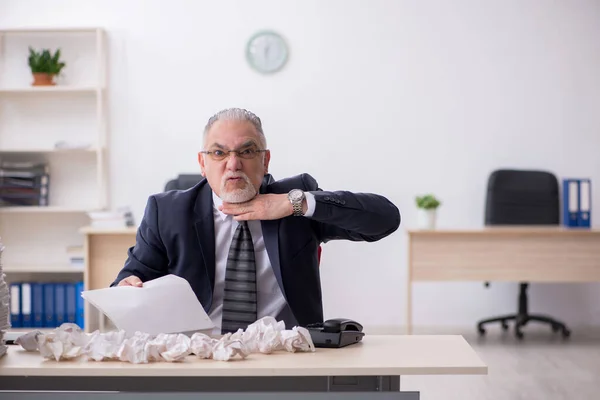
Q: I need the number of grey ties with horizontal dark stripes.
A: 1